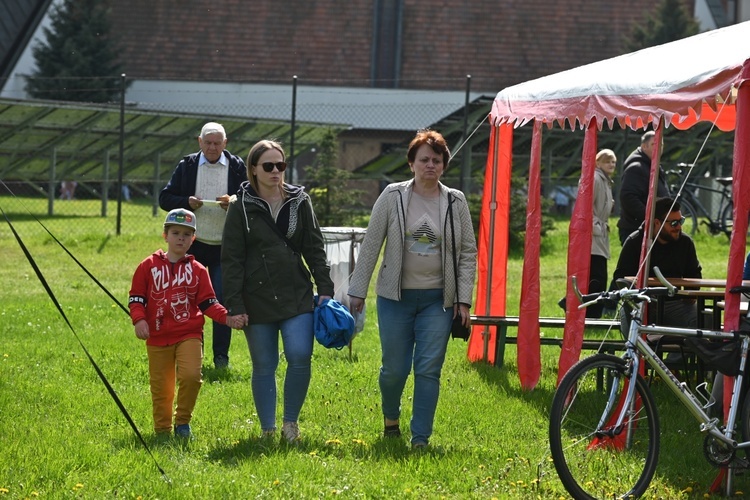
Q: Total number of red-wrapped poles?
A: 5